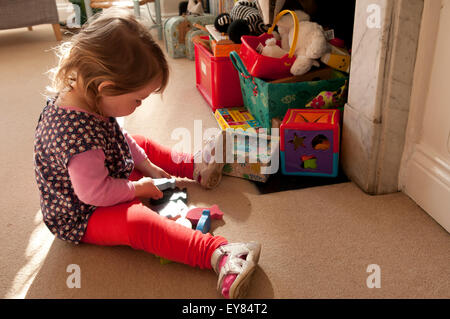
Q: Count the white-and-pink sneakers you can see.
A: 2